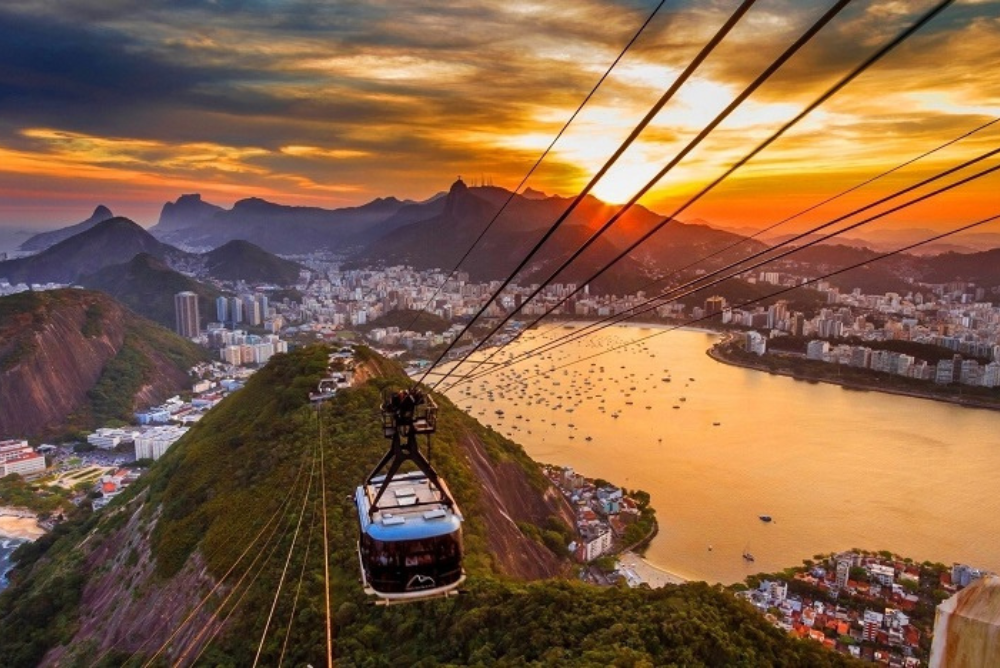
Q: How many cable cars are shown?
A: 1